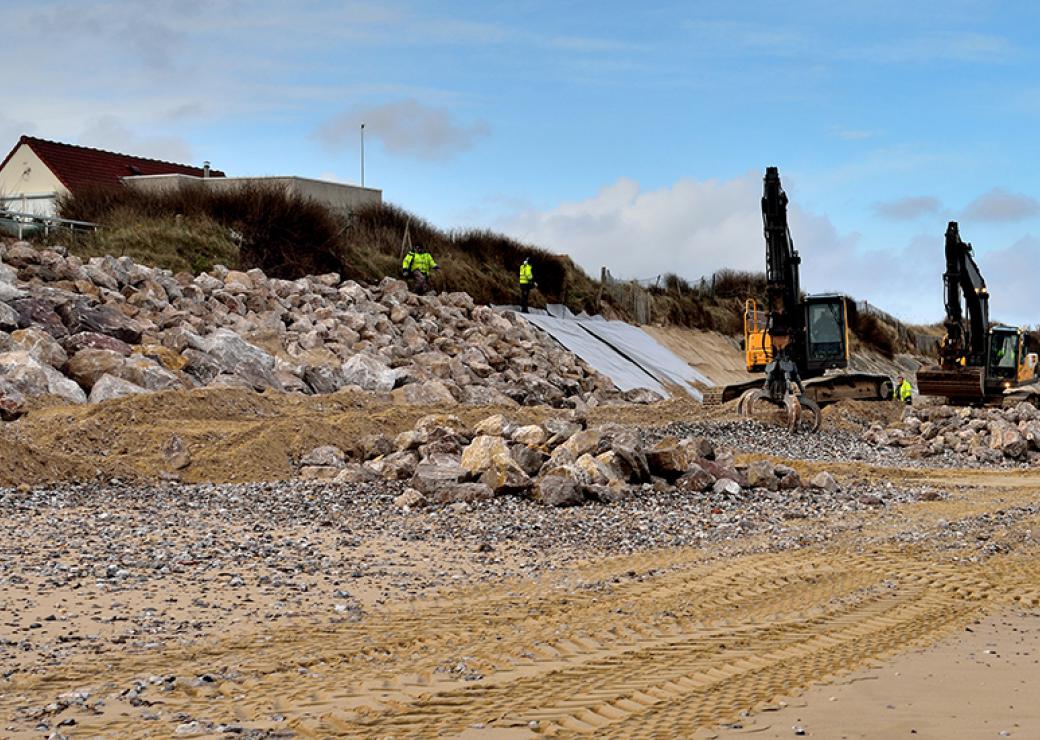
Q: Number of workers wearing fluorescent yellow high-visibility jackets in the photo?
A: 3